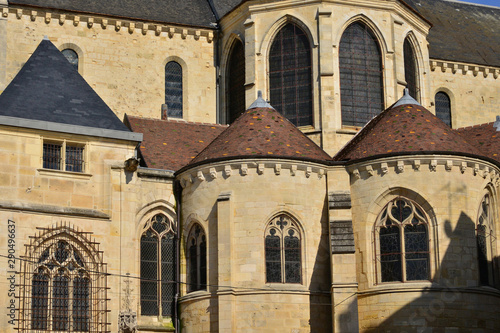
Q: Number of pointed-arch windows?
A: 10